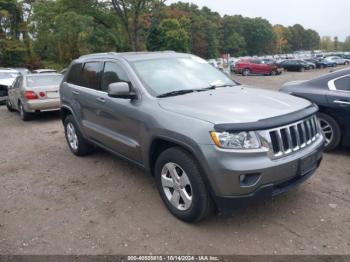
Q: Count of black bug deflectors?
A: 1